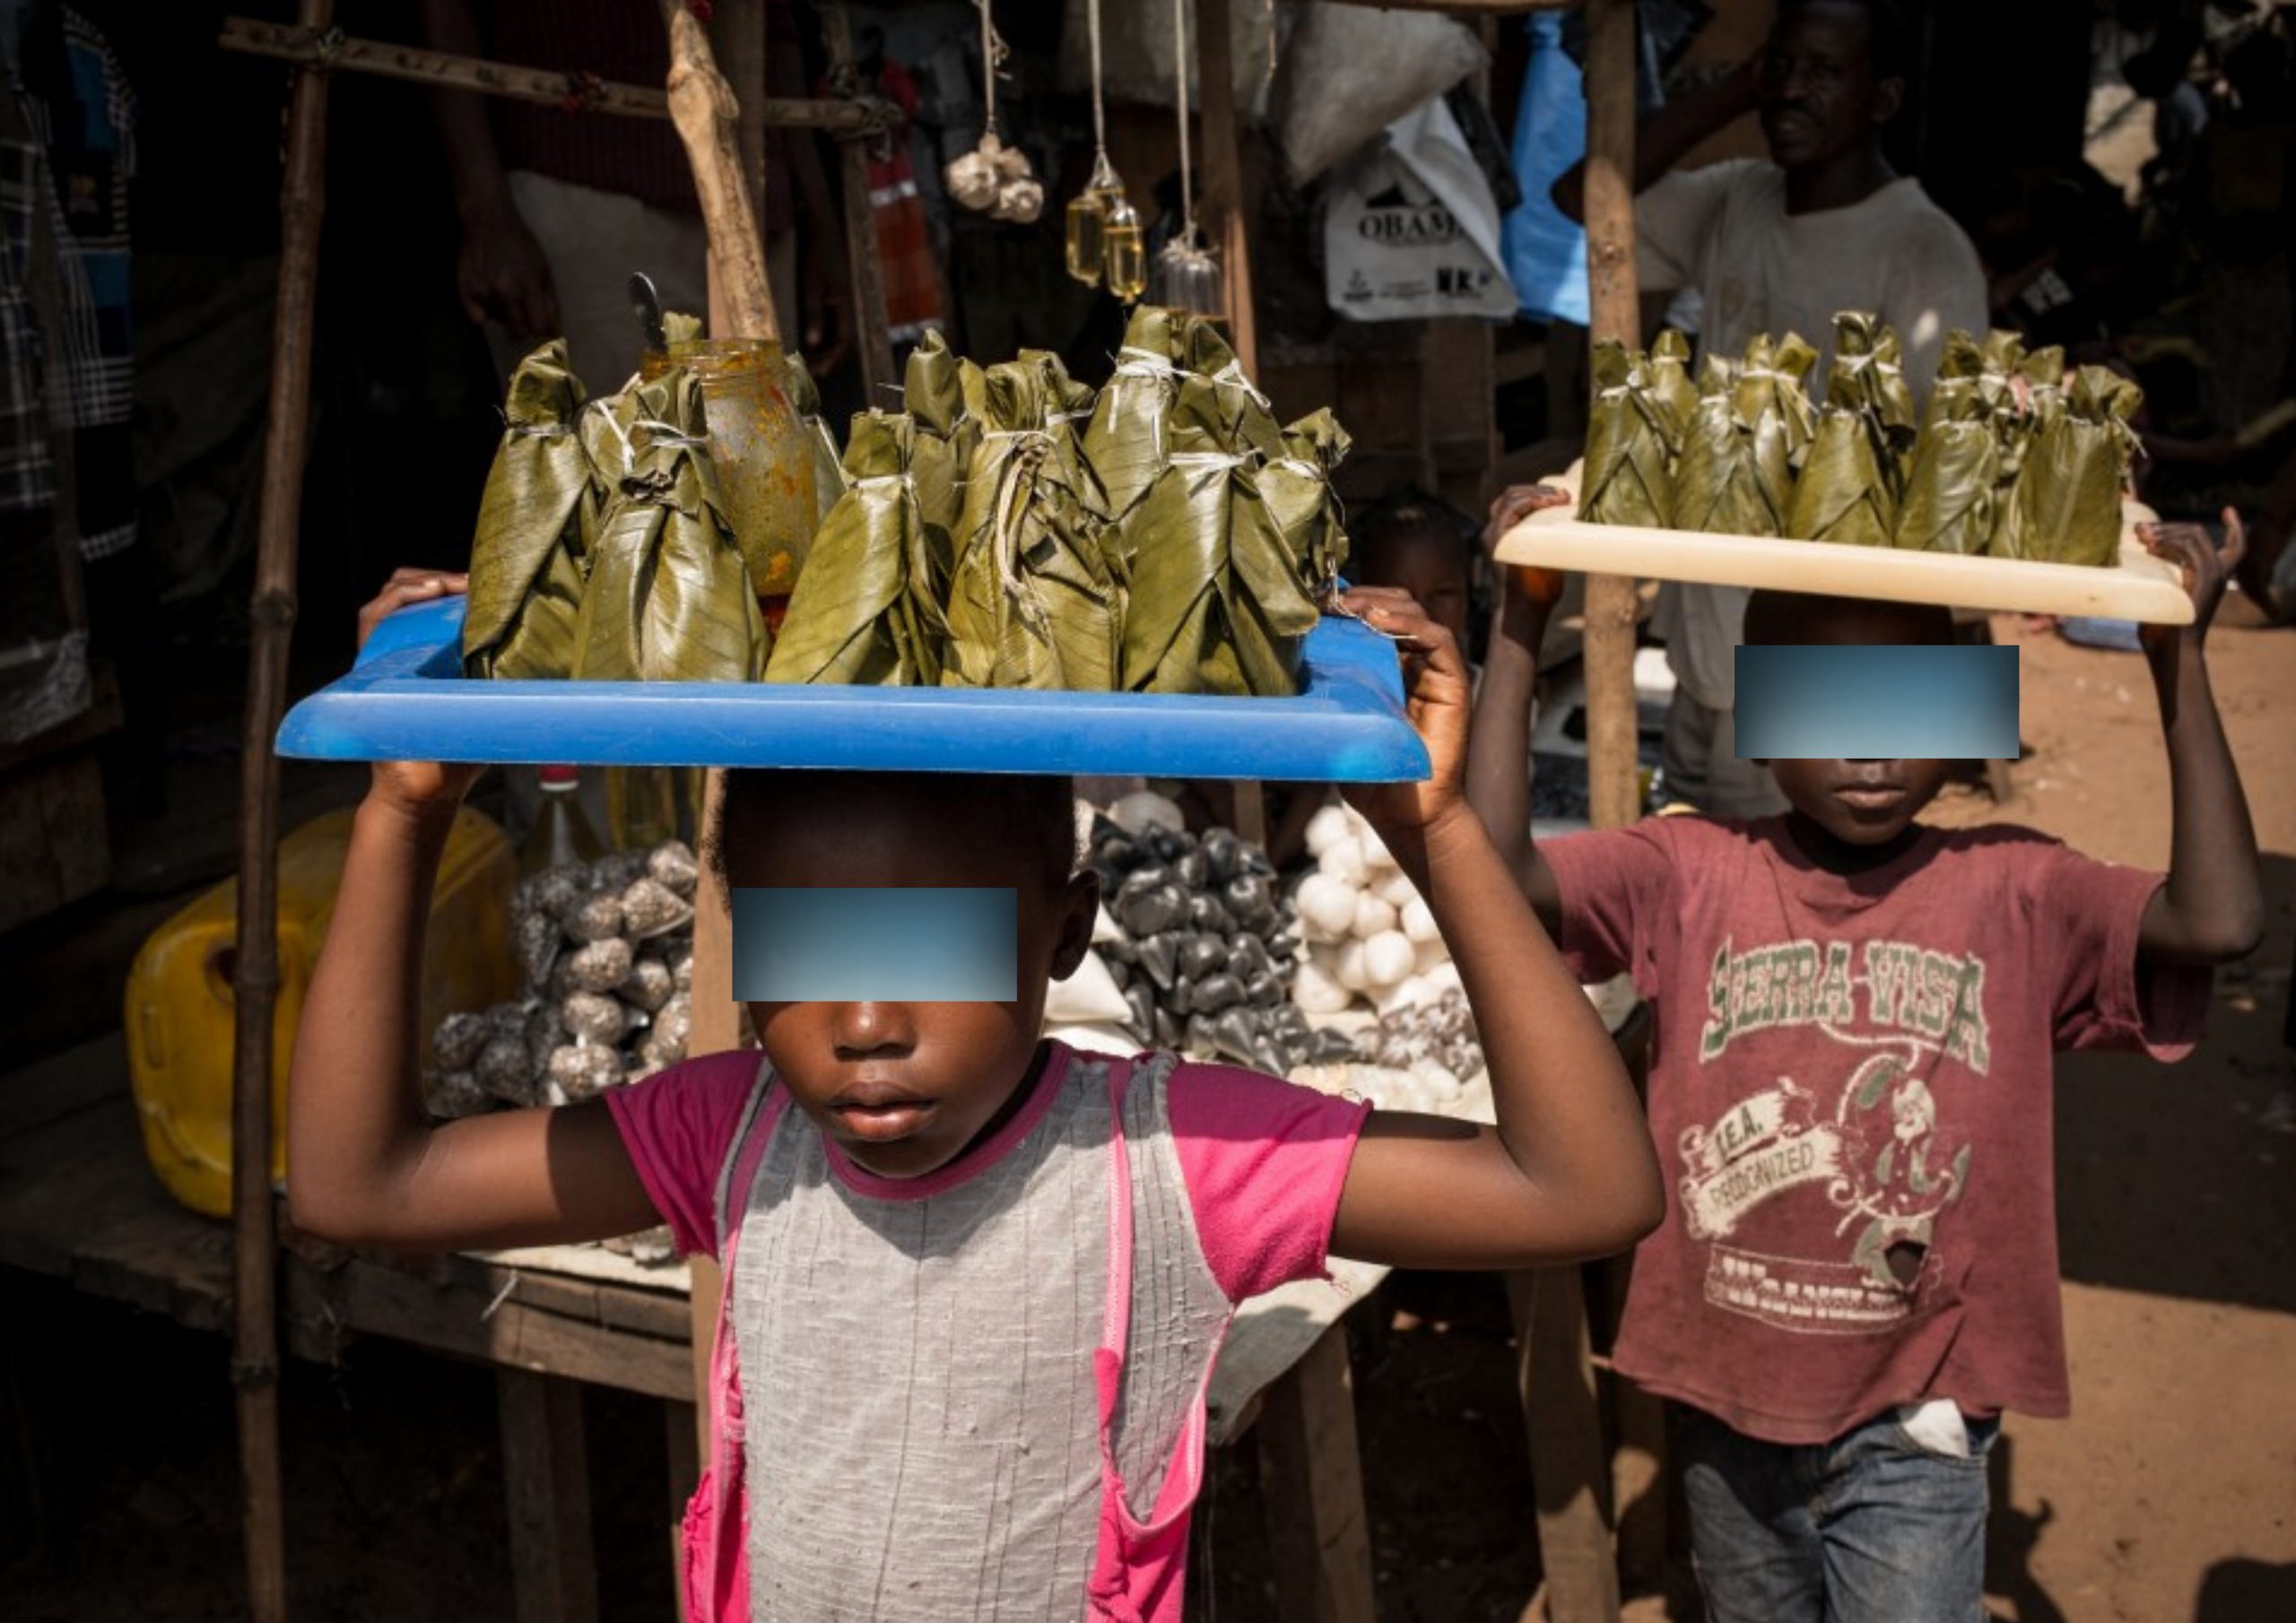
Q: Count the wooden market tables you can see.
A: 1